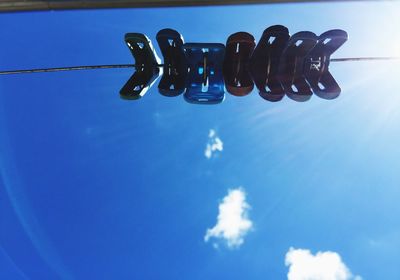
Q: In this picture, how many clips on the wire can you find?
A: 7